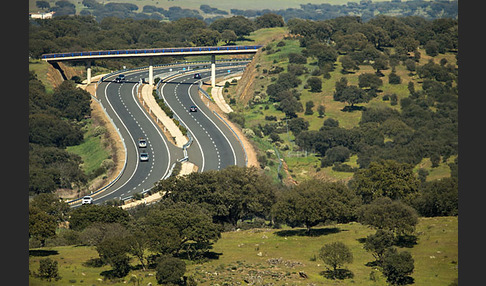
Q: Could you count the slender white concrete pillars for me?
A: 3